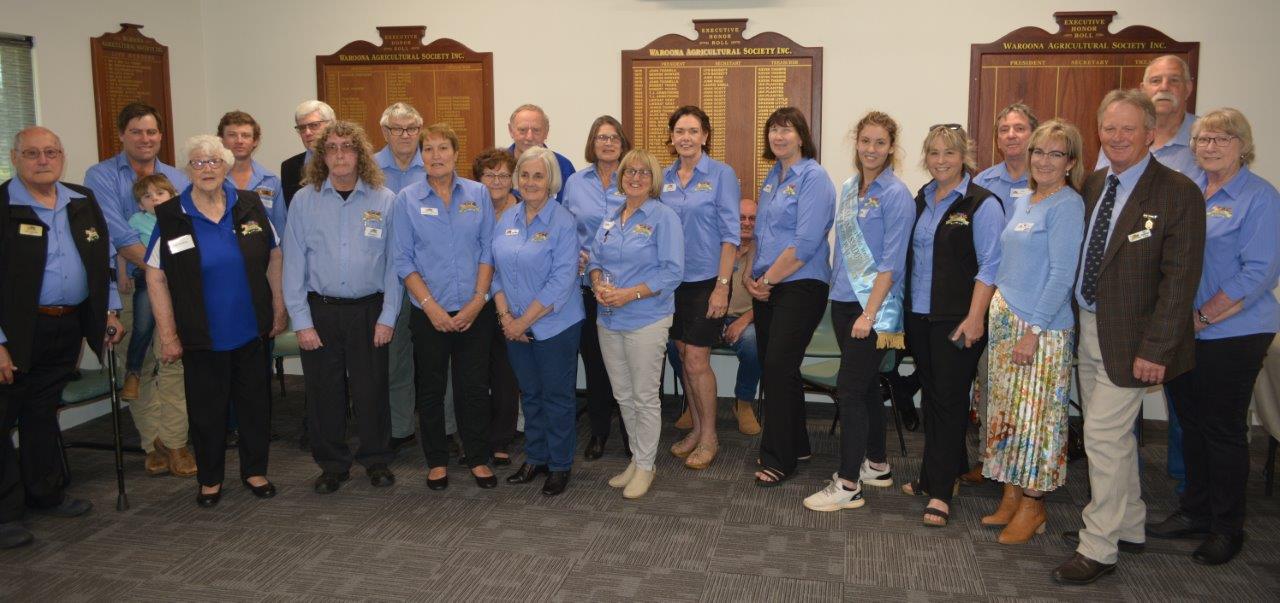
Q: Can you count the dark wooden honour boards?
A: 4